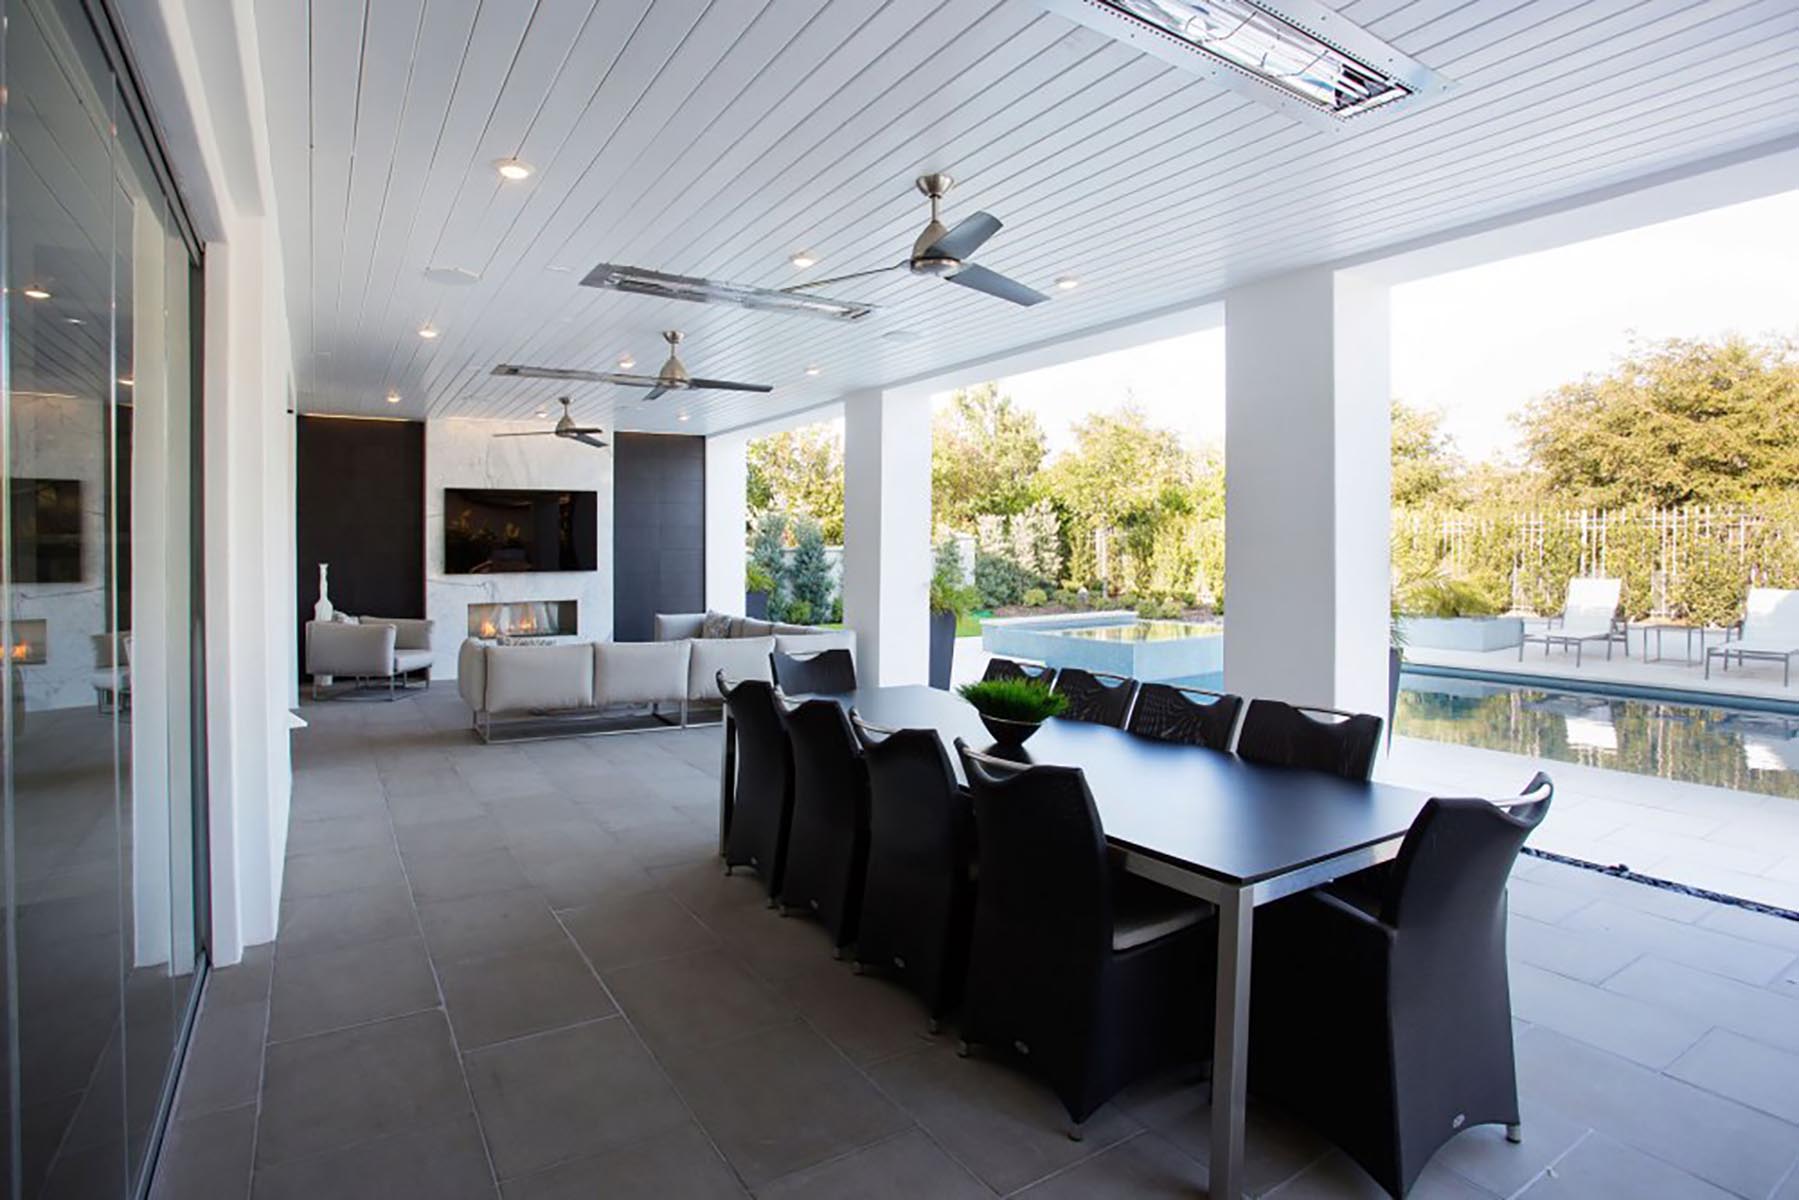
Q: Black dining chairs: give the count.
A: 10